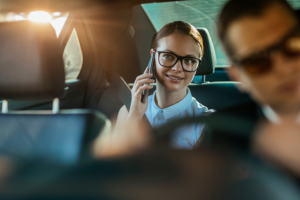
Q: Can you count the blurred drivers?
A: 1